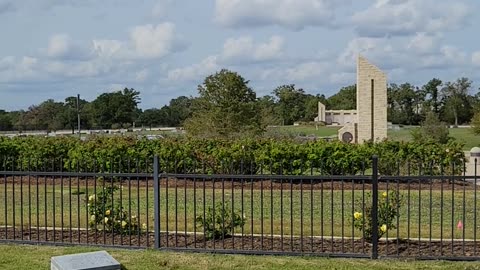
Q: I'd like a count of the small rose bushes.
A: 3